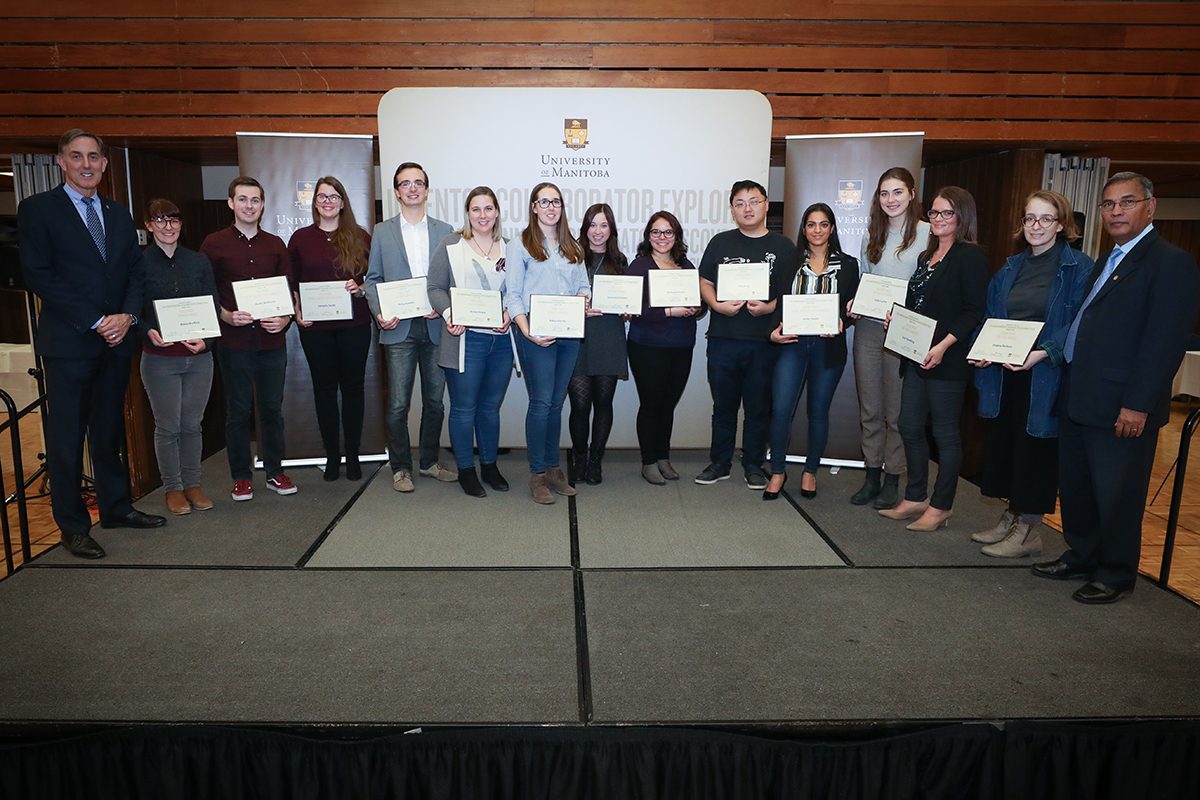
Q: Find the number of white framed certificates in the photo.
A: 13